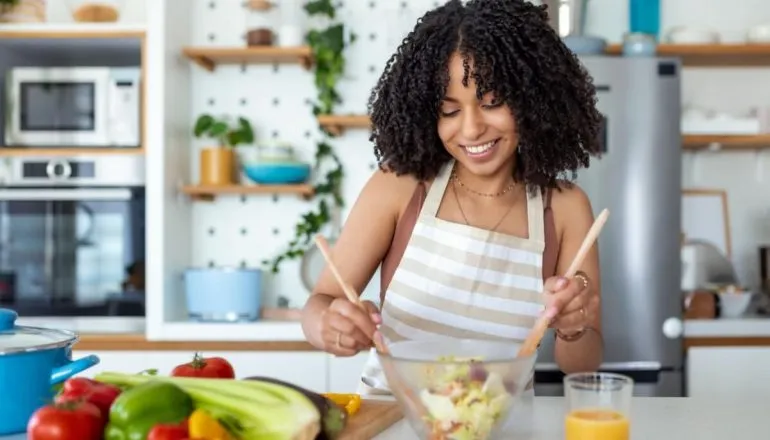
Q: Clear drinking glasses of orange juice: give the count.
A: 1